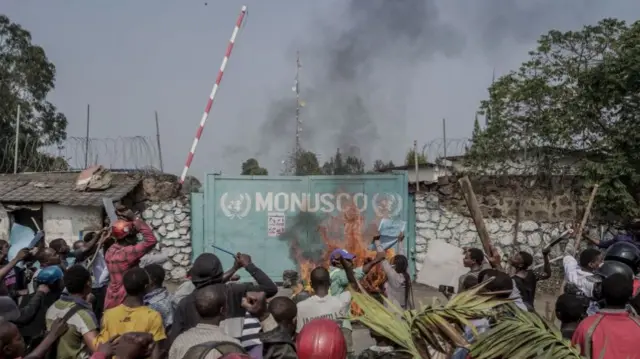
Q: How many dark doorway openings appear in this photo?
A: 1